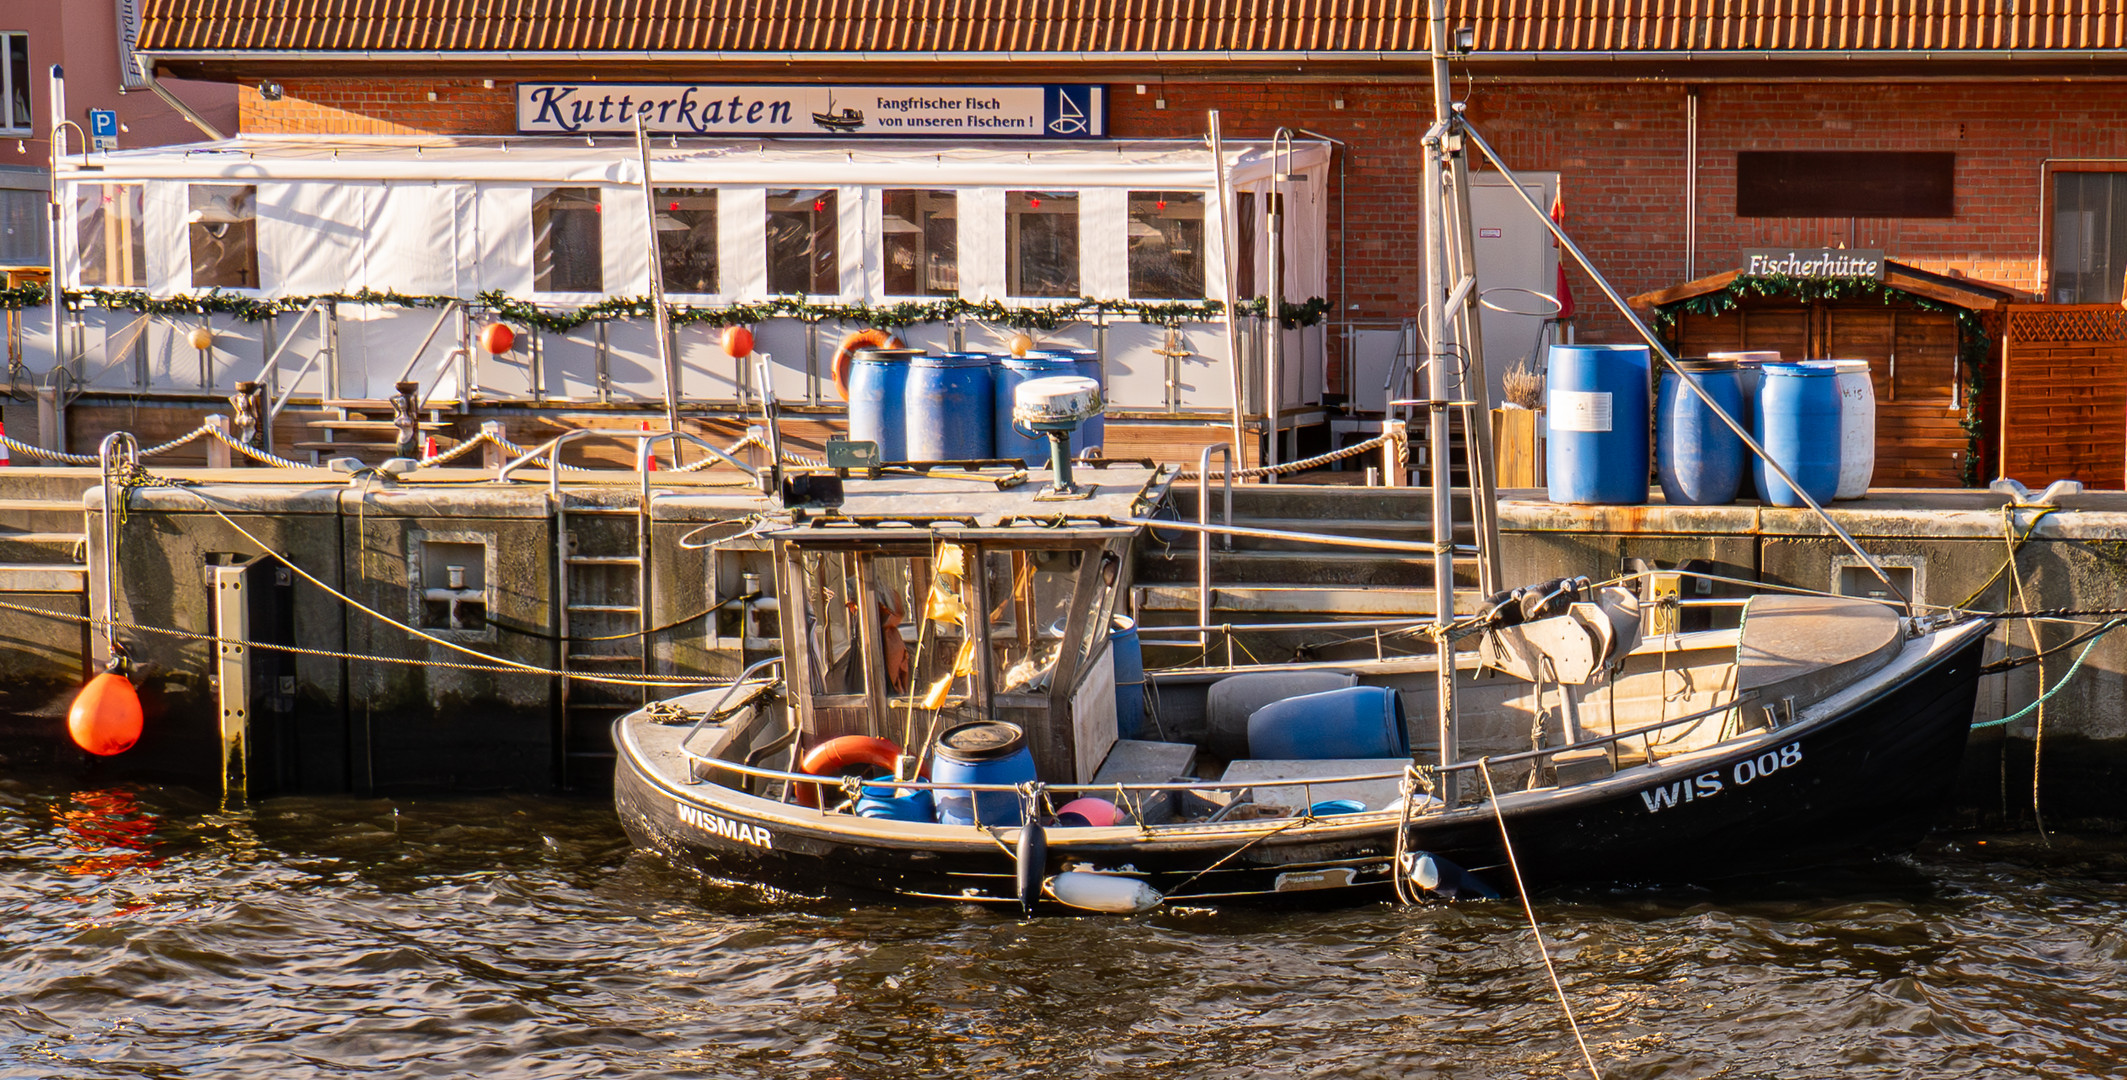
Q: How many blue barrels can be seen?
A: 11